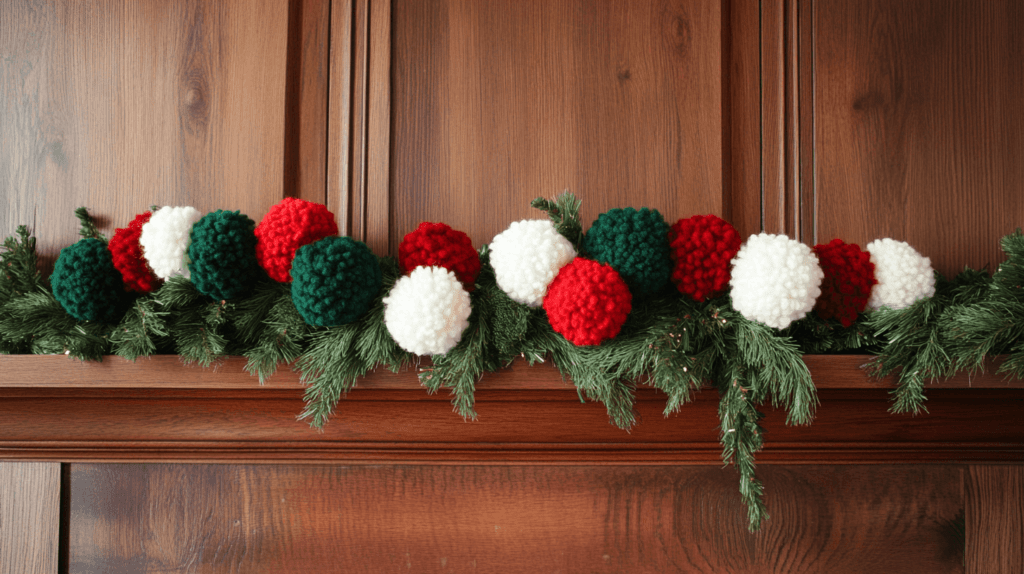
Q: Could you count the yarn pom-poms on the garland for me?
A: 15